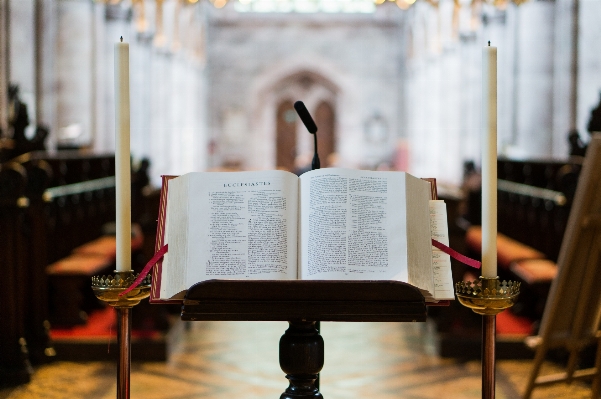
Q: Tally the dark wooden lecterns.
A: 1